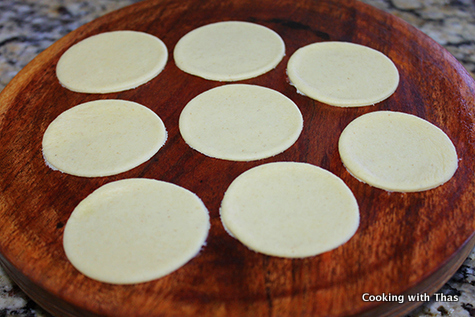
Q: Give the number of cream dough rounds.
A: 8